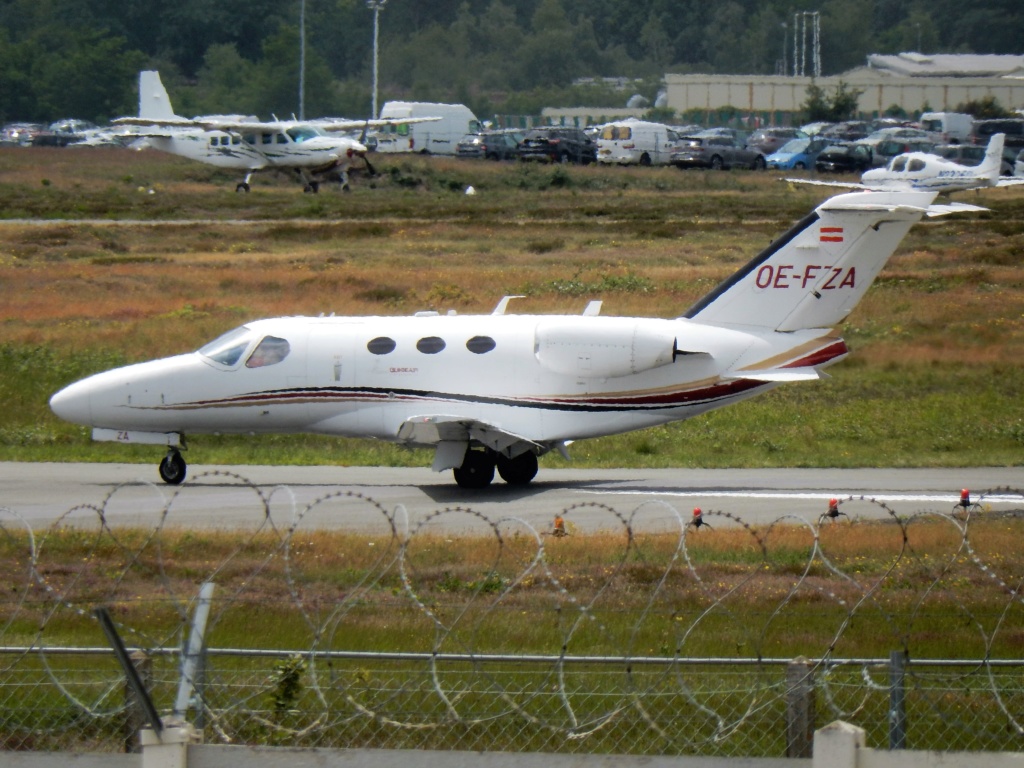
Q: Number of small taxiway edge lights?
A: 4